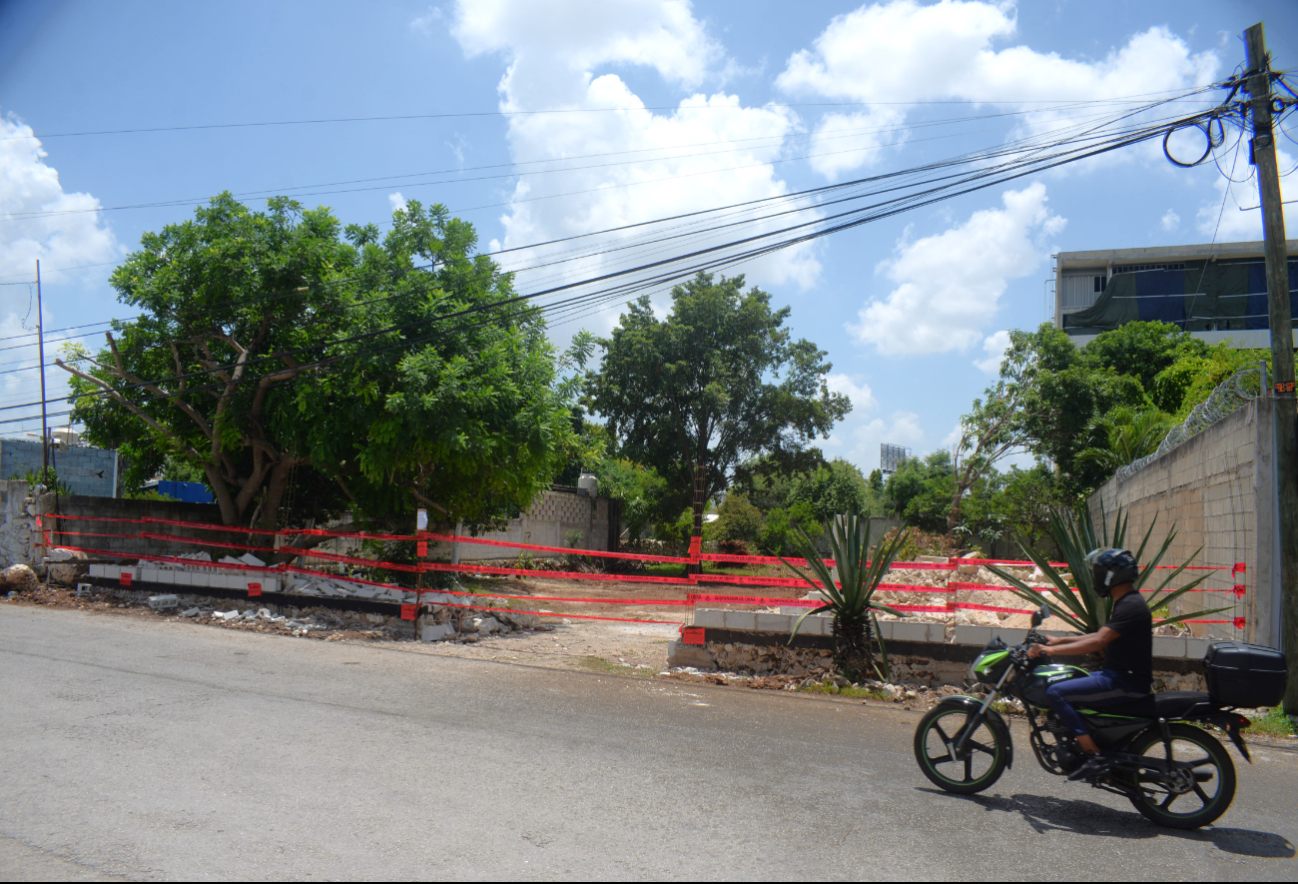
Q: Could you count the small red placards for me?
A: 6